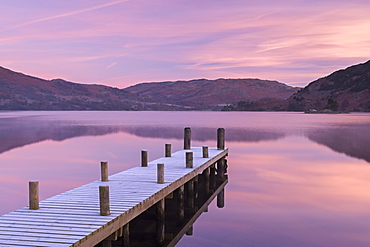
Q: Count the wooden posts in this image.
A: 10